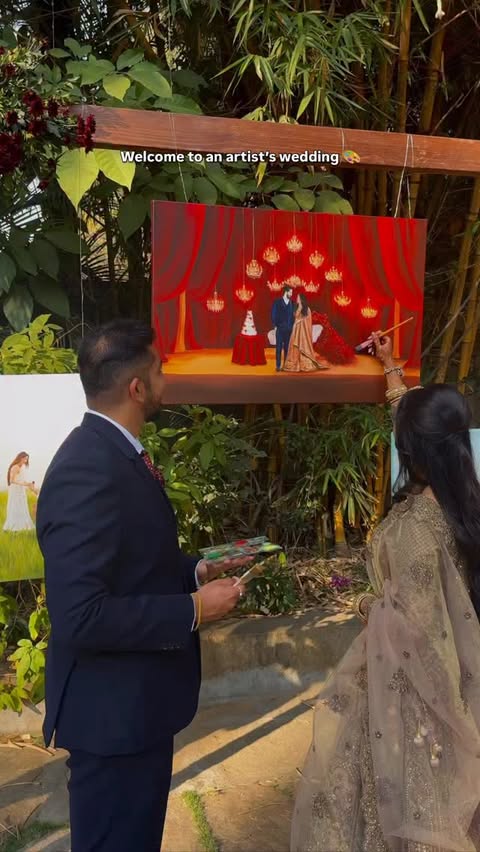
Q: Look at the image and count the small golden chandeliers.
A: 12